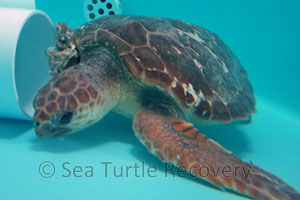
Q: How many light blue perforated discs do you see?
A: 1